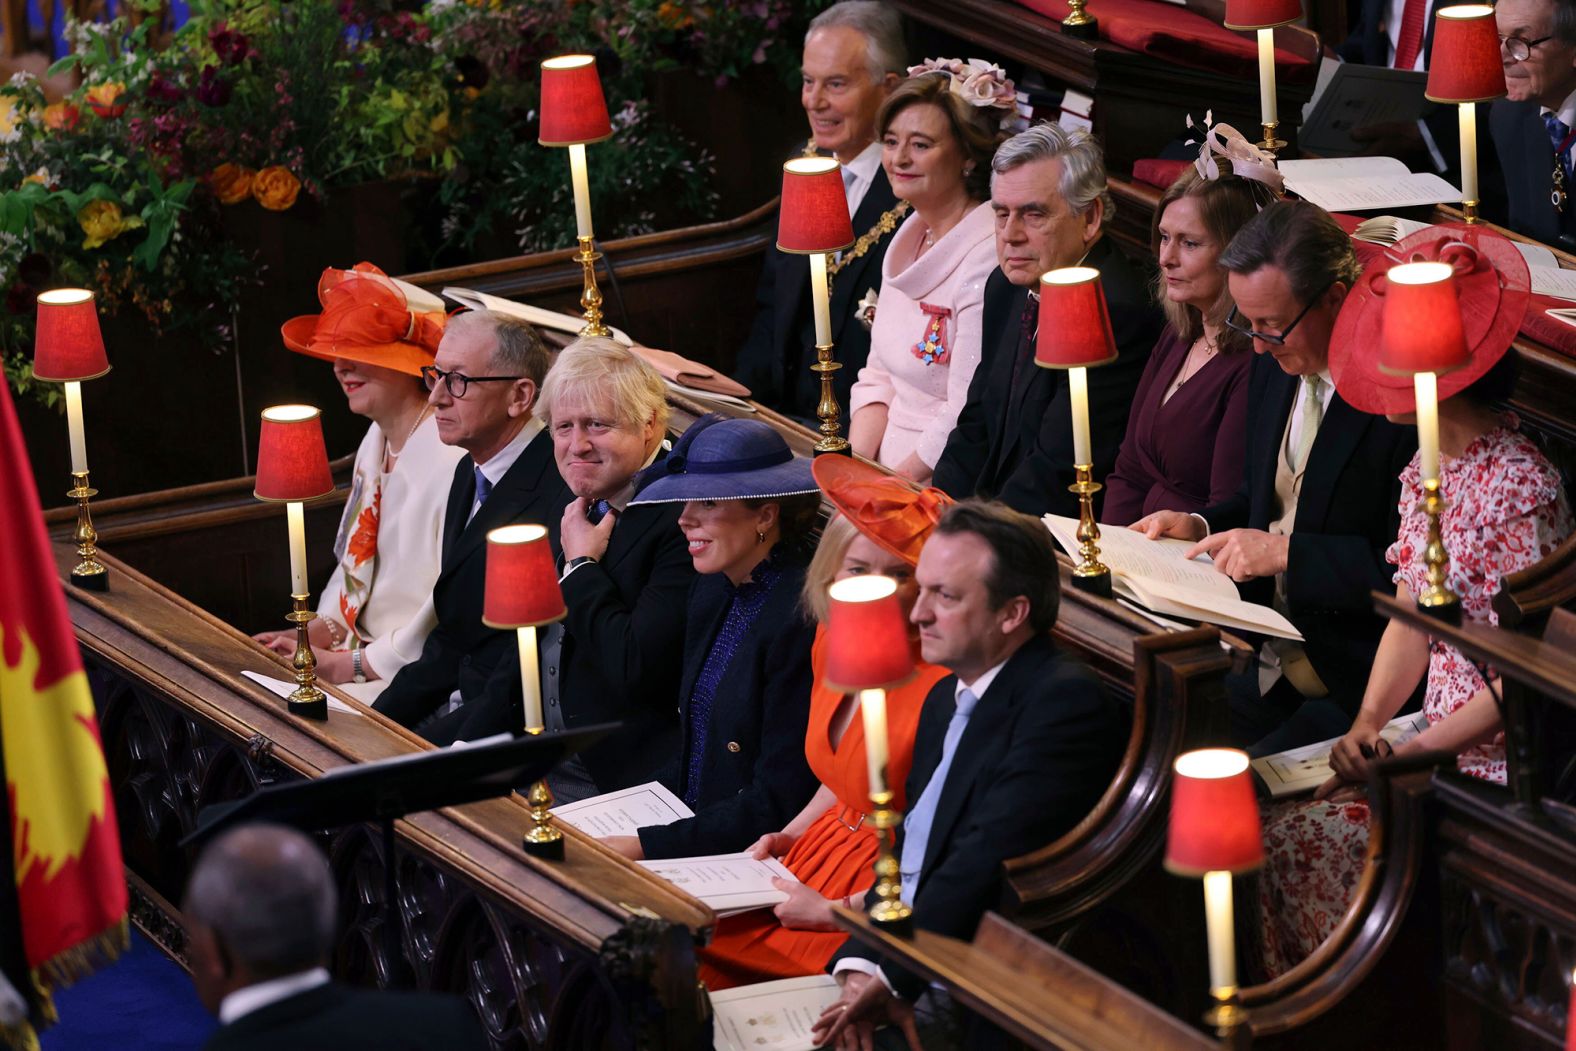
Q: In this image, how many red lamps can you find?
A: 11